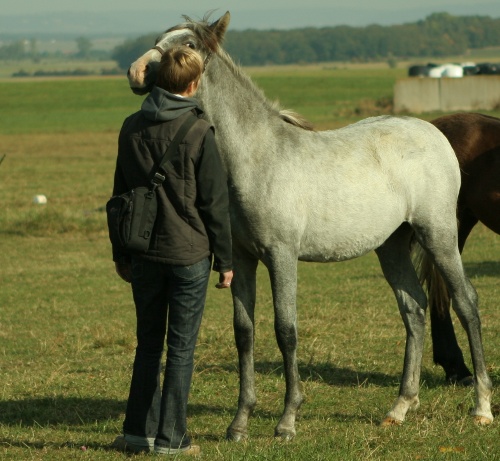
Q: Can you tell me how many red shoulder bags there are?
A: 0